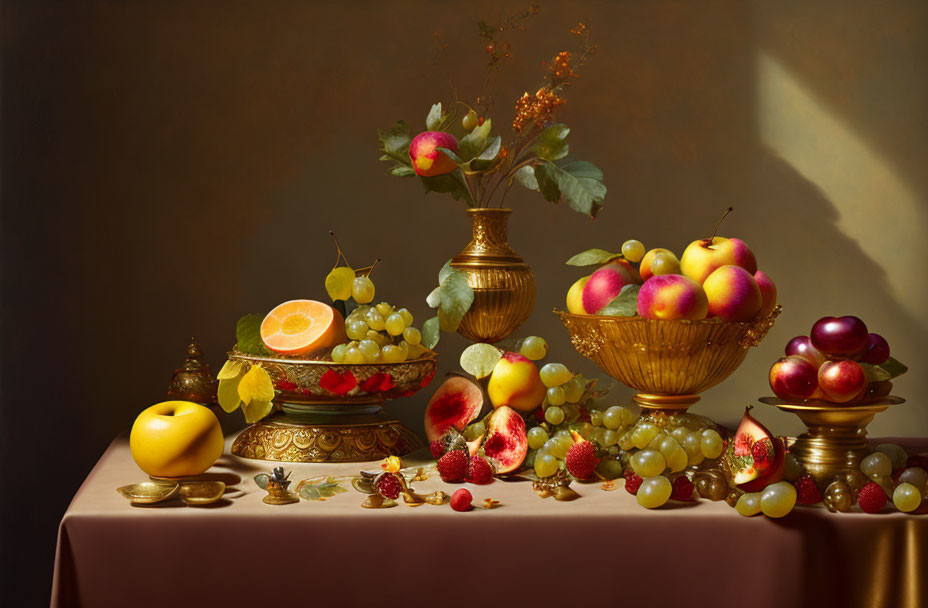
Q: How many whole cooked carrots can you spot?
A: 0